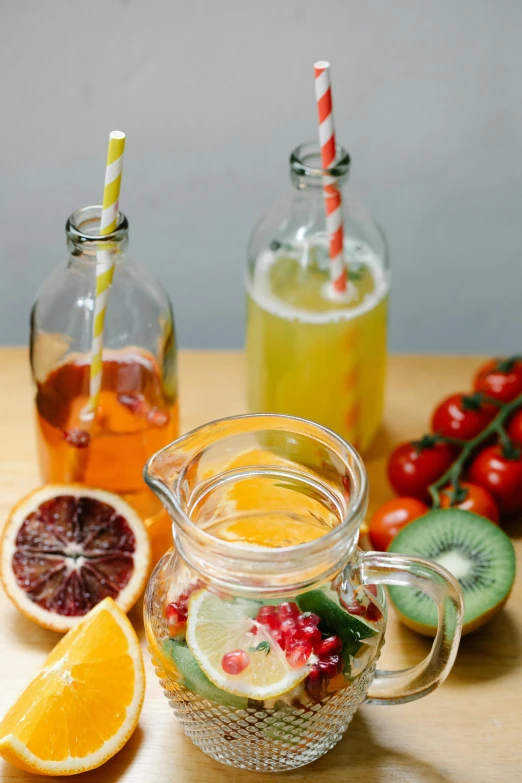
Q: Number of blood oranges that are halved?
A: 1